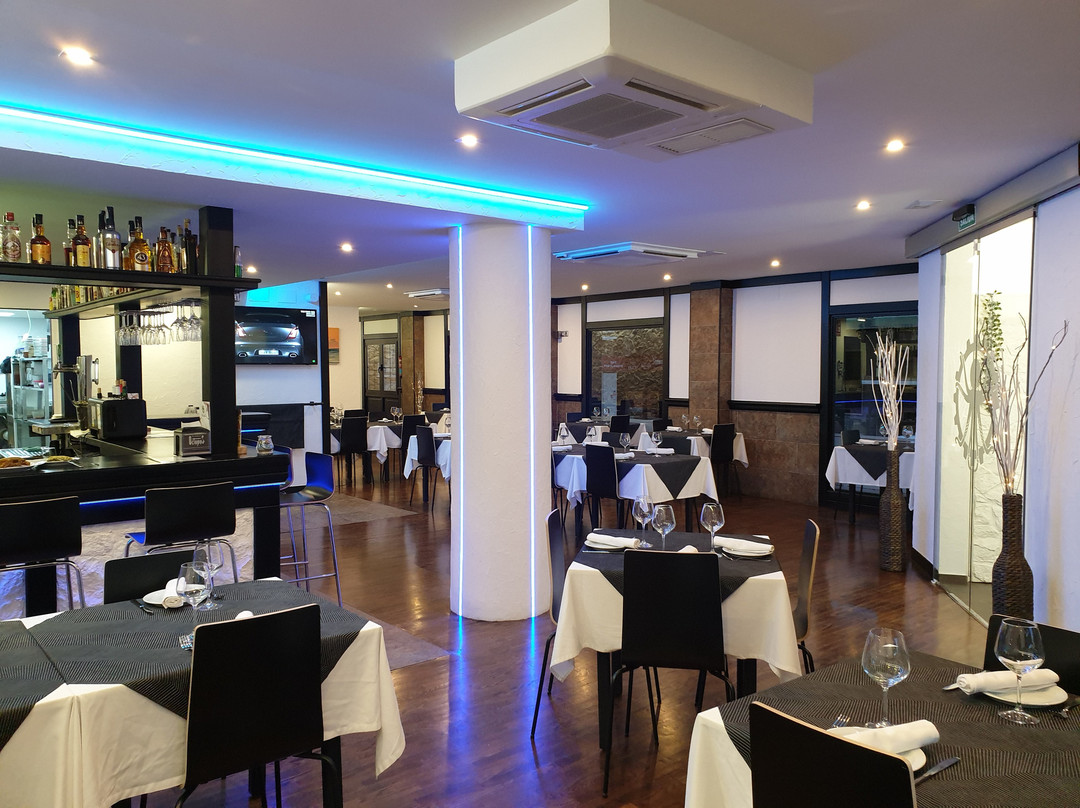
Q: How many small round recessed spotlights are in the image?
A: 12